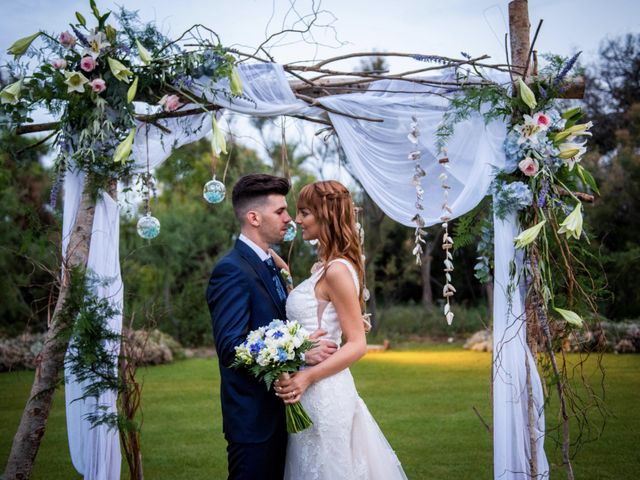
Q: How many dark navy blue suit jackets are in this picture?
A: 1